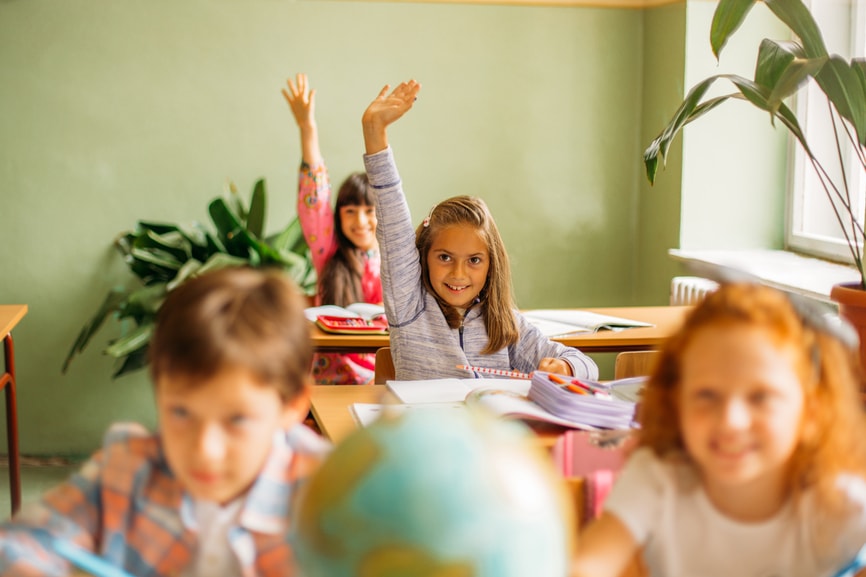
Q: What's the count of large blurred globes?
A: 1